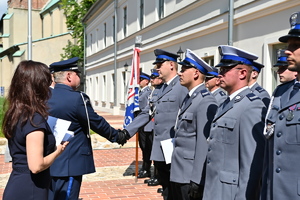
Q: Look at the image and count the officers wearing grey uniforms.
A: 9